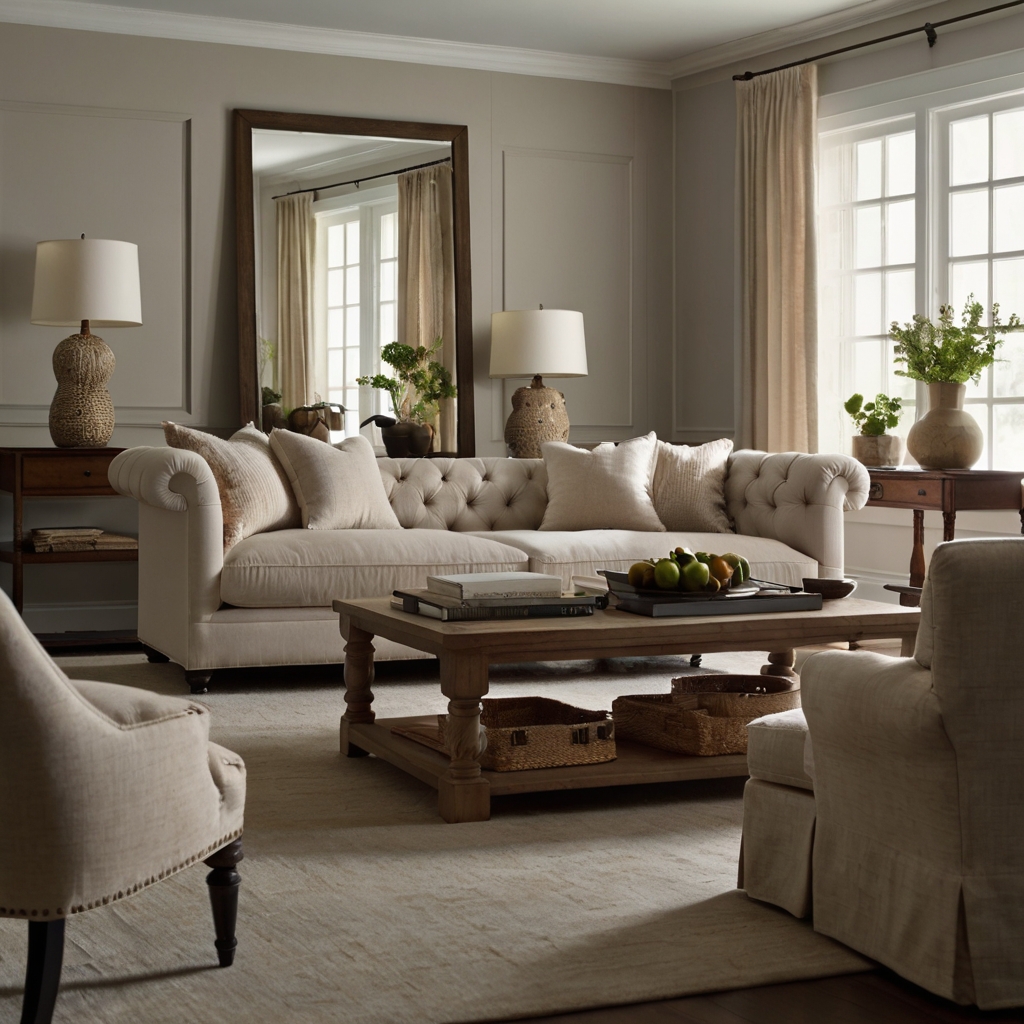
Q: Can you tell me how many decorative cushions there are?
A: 4